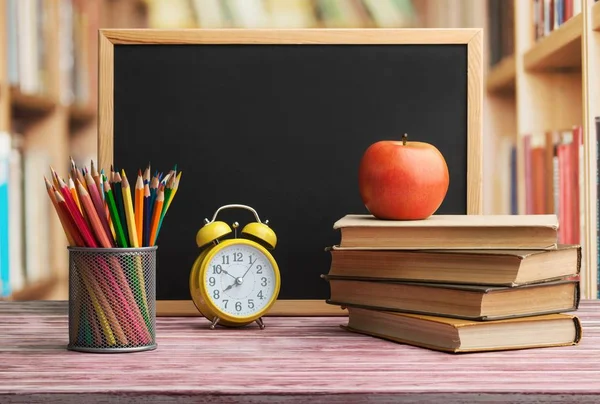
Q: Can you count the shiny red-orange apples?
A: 1